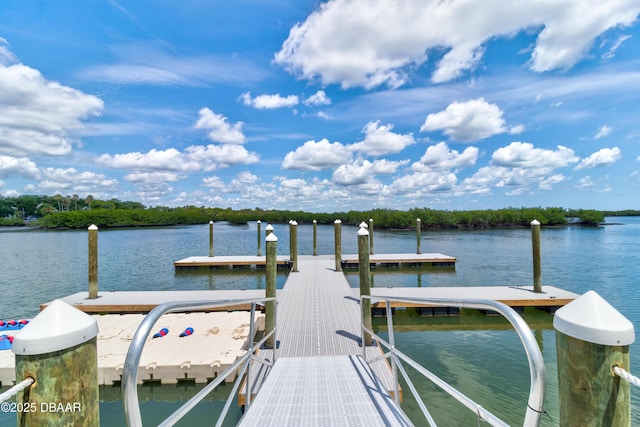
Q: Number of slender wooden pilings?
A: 15